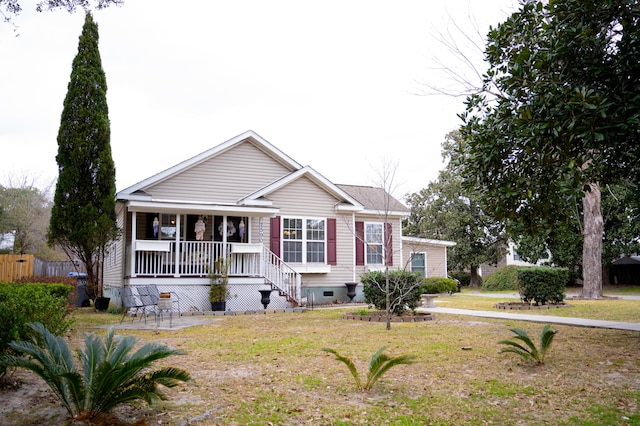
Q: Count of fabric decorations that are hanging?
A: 3